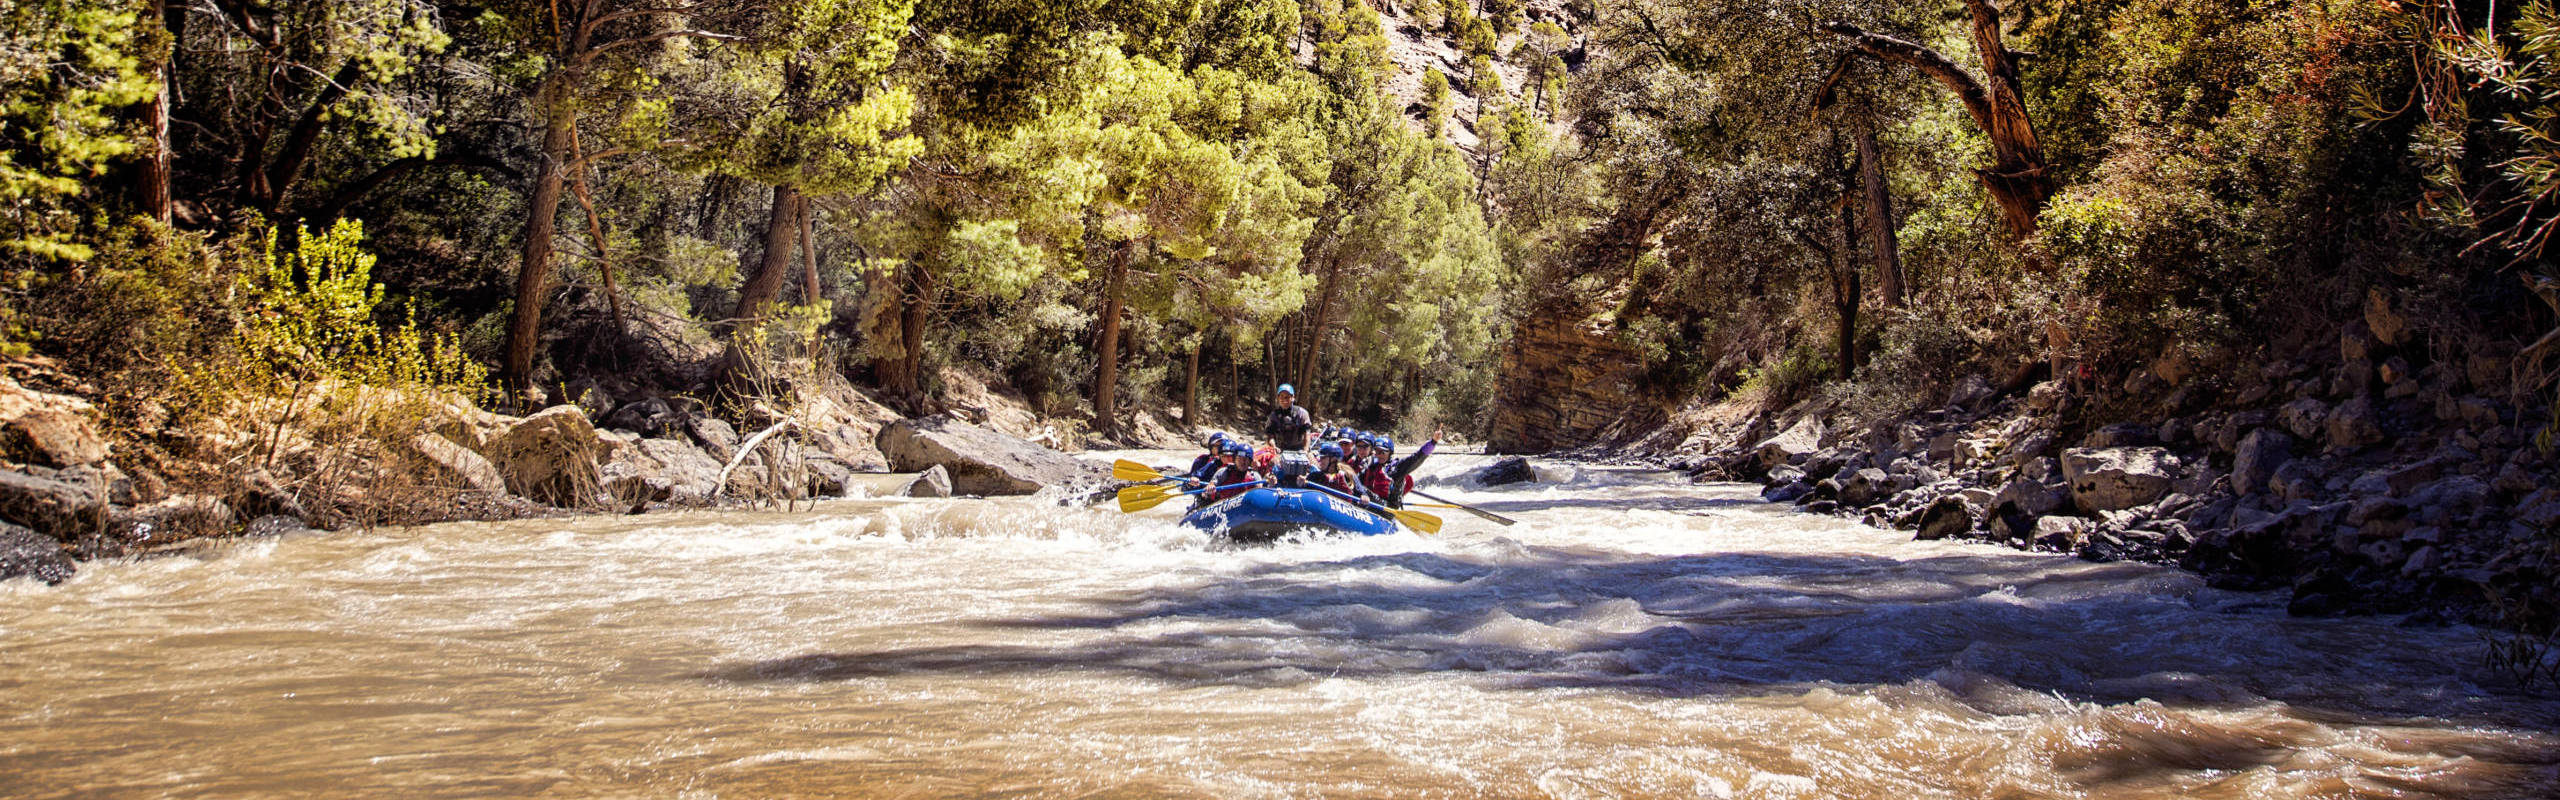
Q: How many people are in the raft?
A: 8